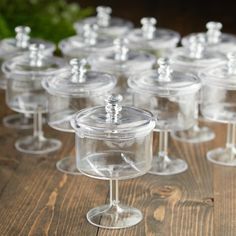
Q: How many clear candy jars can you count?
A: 12